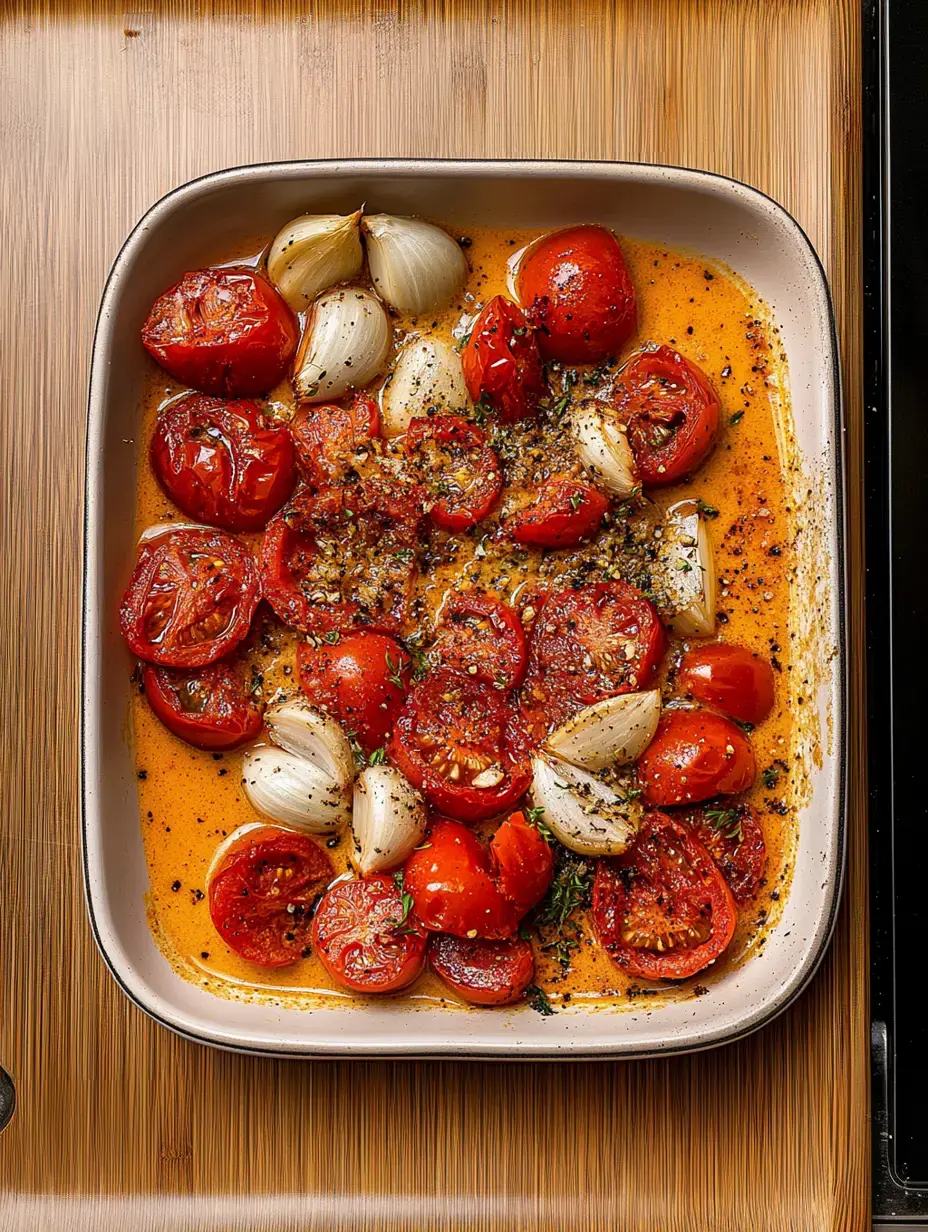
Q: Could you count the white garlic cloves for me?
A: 11